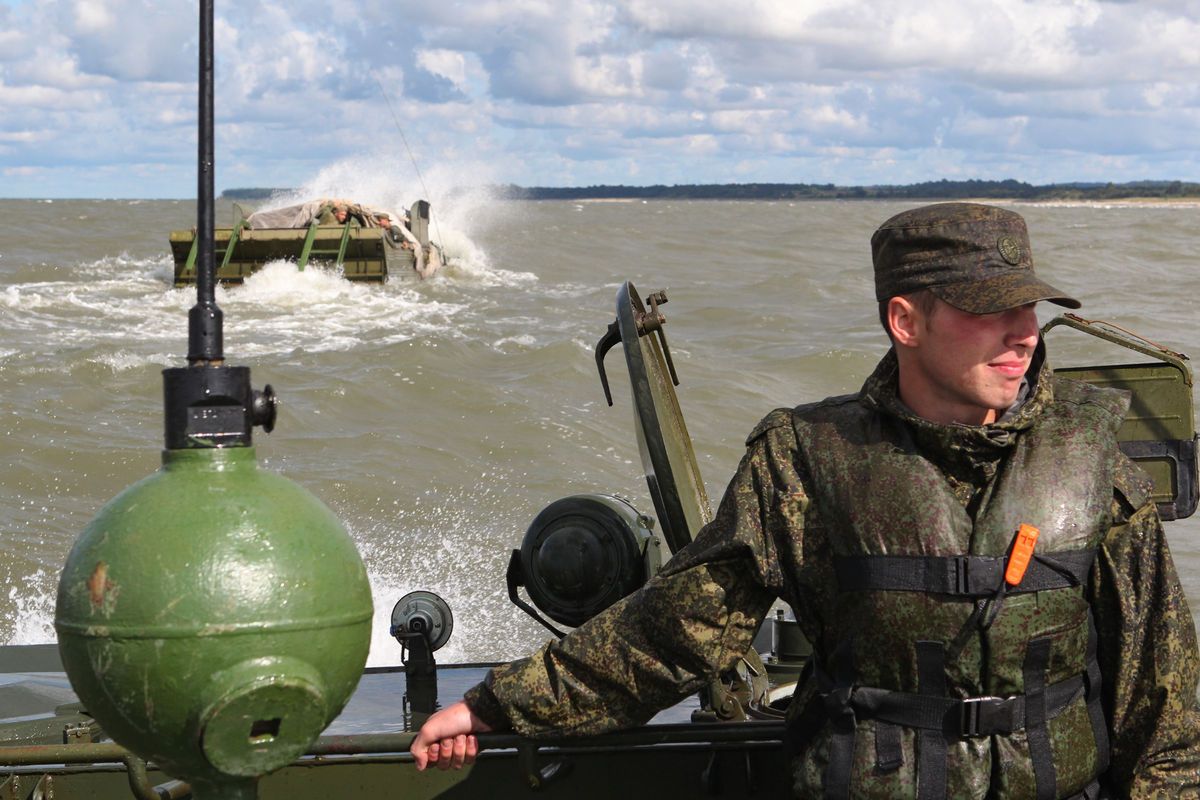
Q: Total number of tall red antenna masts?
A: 0